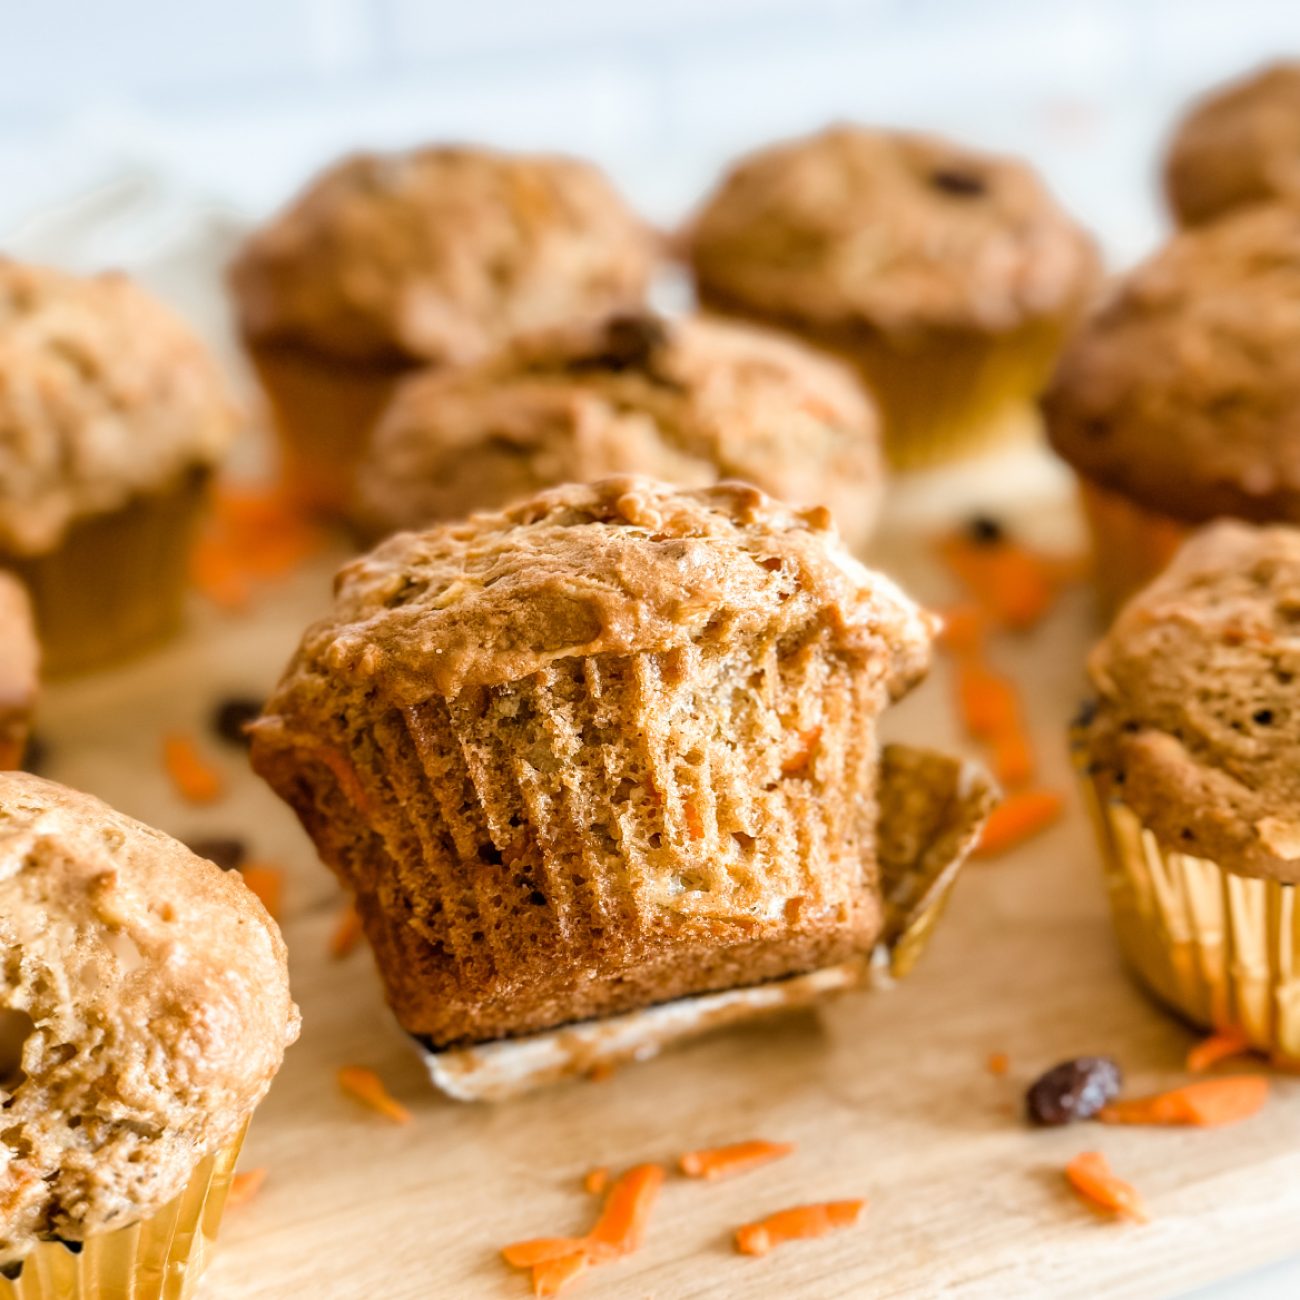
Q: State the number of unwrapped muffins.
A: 1